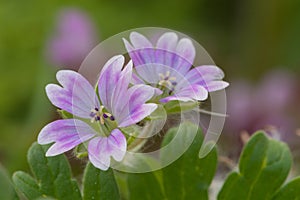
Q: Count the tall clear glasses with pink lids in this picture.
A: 0